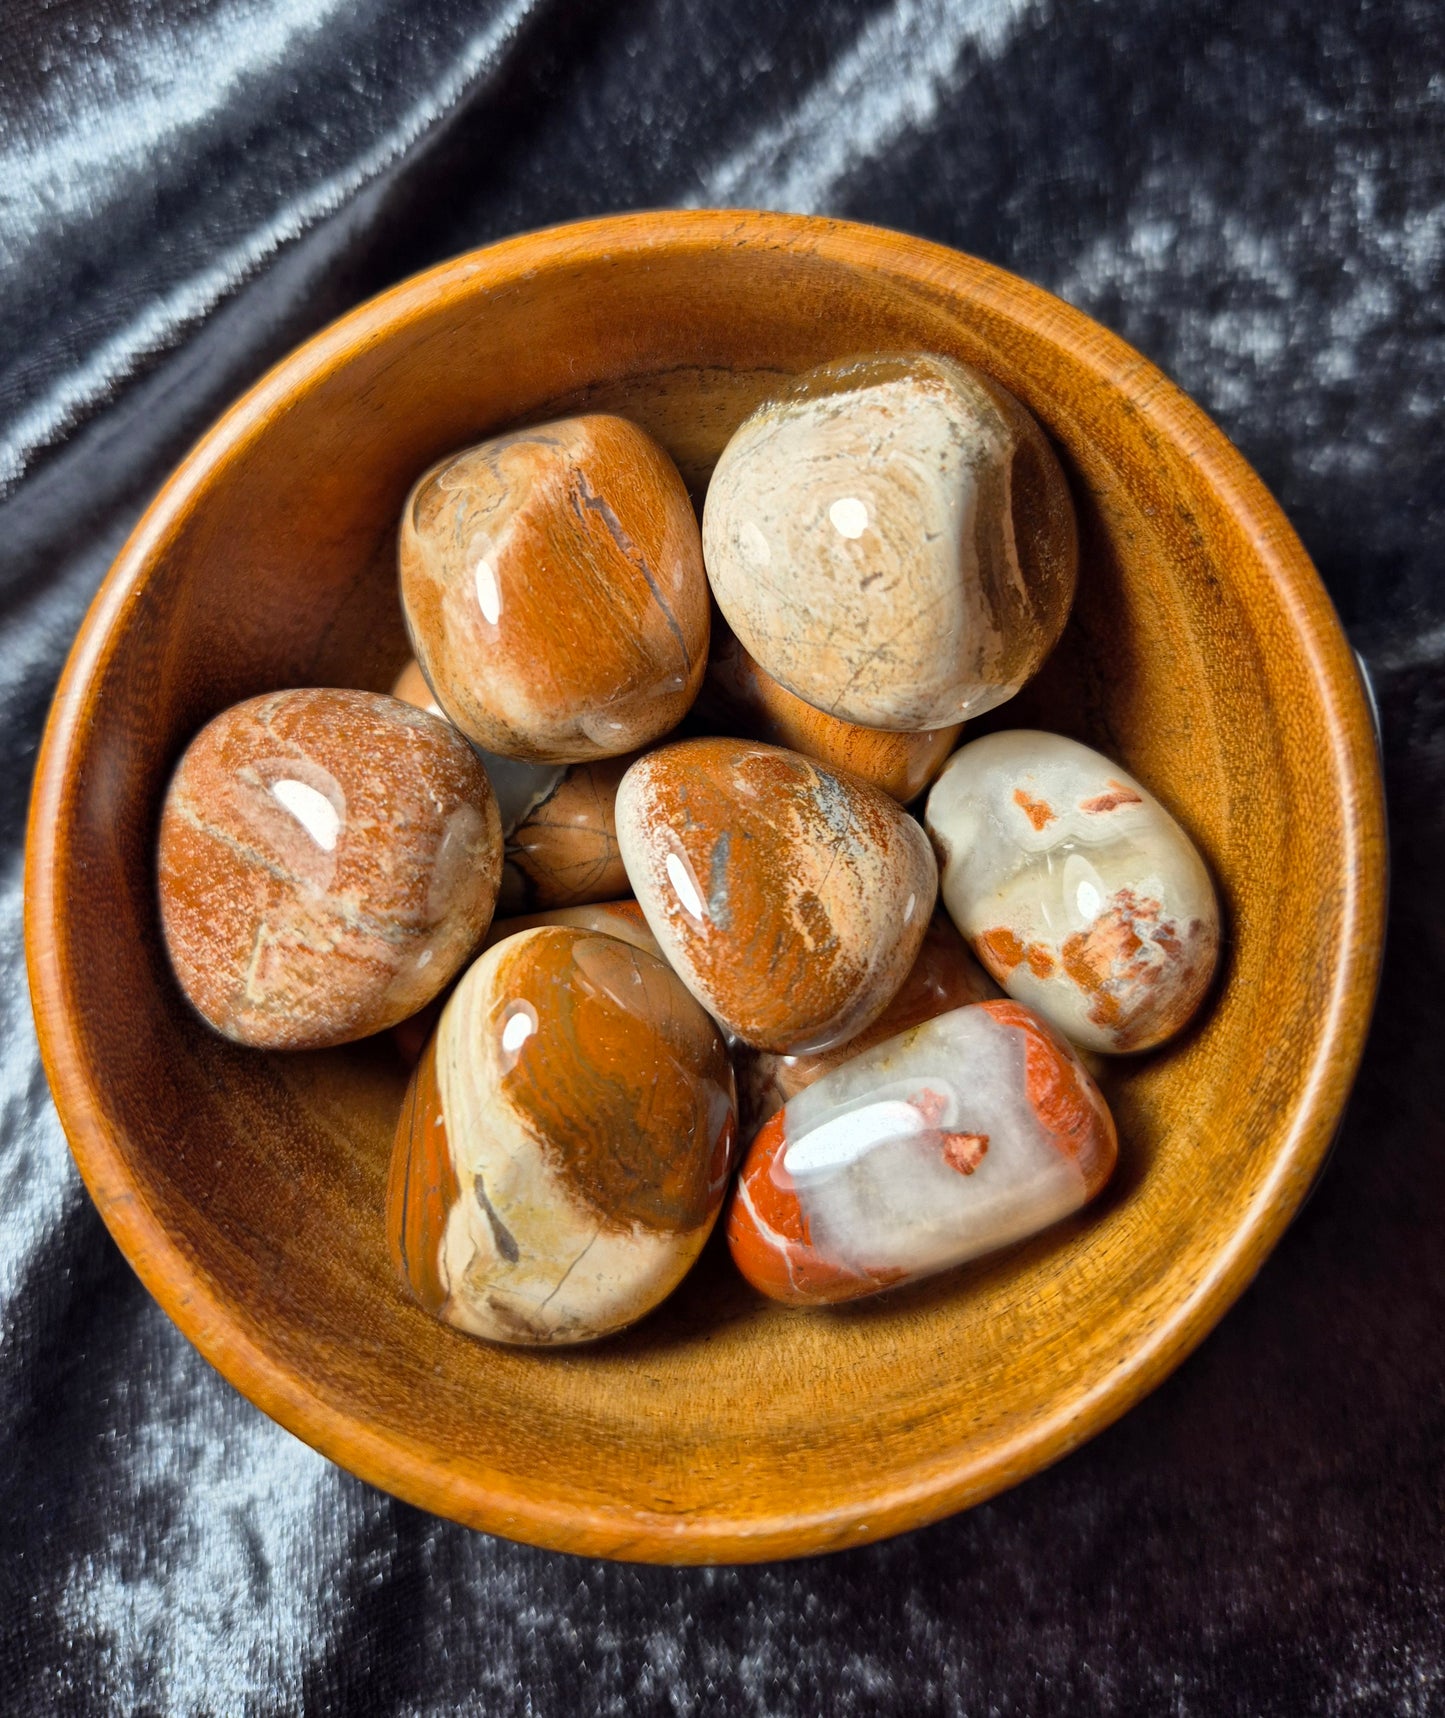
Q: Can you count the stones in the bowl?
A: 11